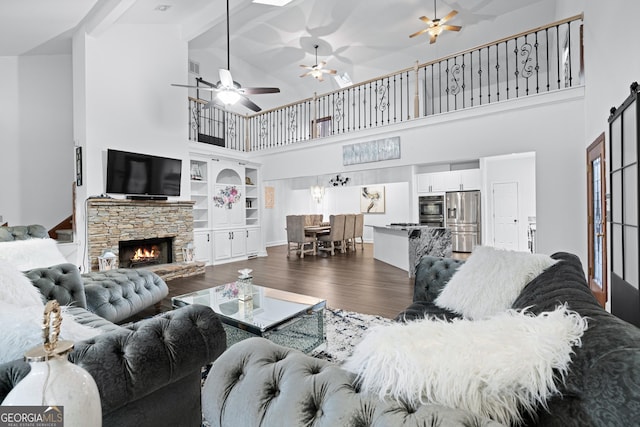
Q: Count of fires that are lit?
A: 1